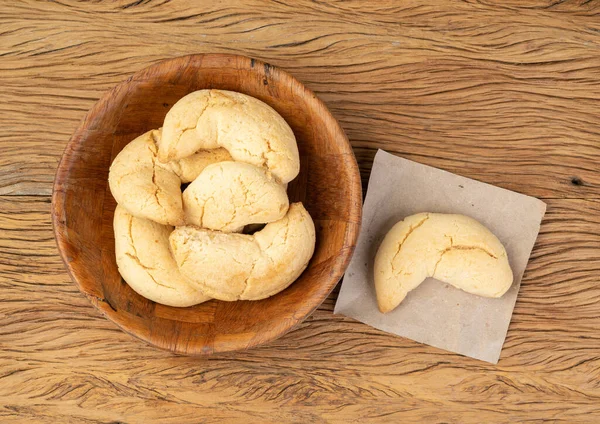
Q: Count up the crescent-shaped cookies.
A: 6